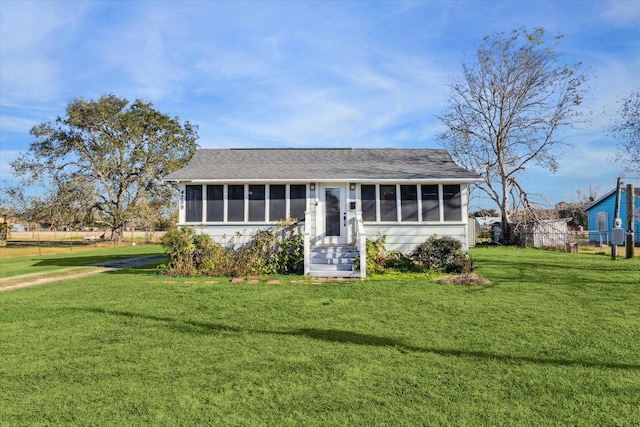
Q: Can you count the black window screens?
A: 11